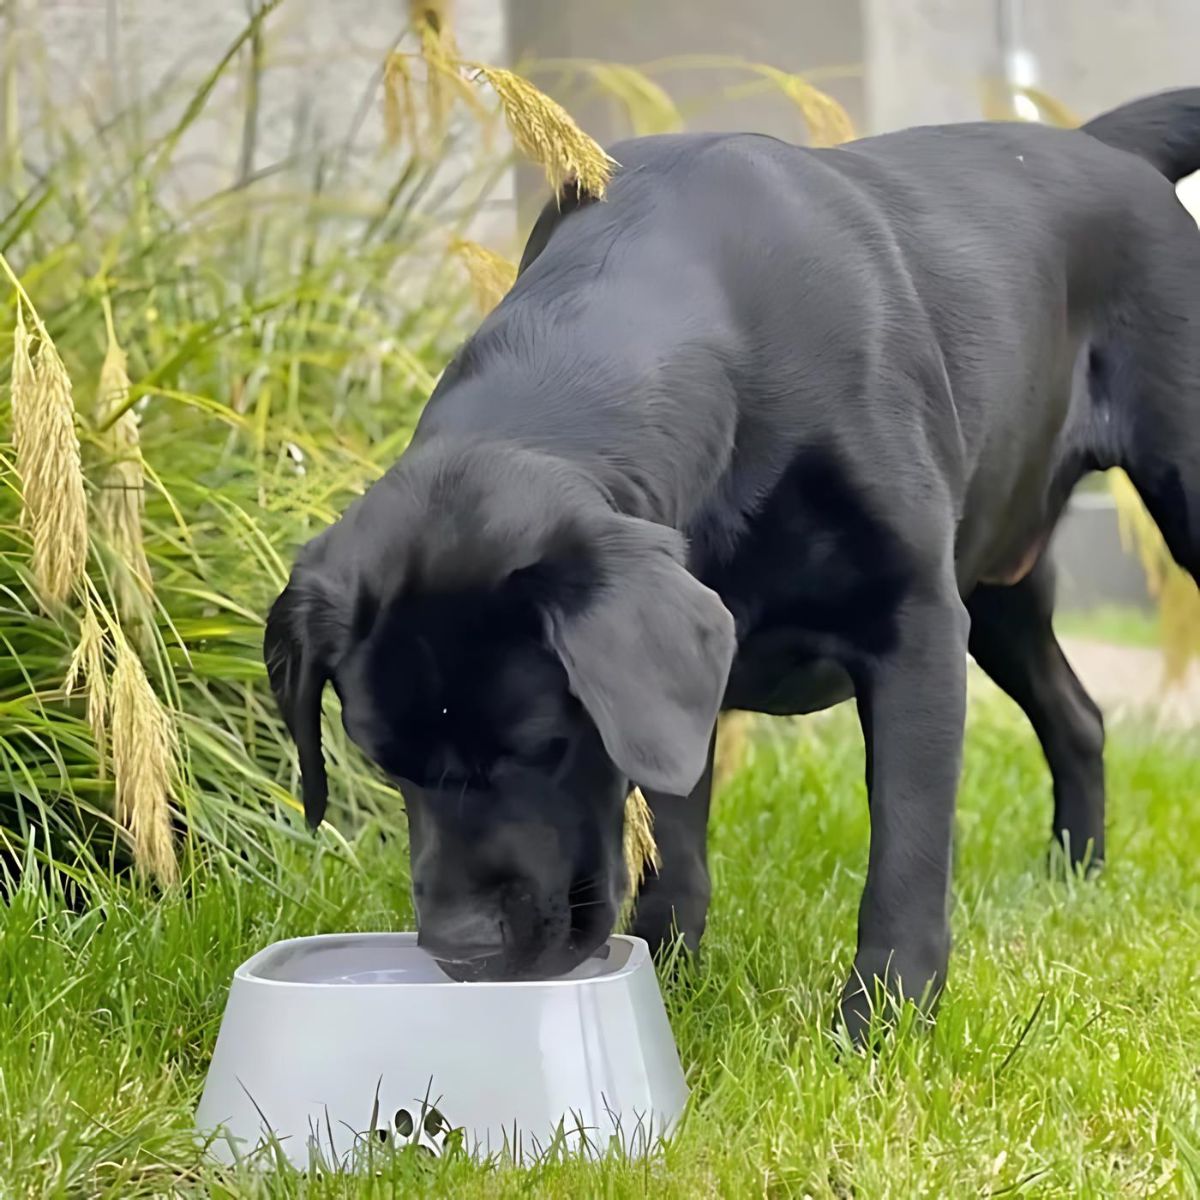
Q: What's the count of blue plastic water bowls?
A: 0